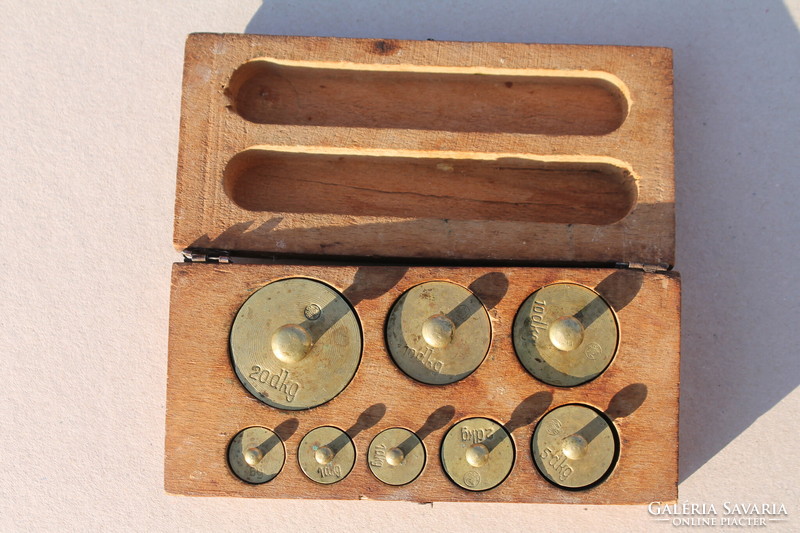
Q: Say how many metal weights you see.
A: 8